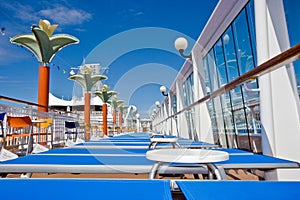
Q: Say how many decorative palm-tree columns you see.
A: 5